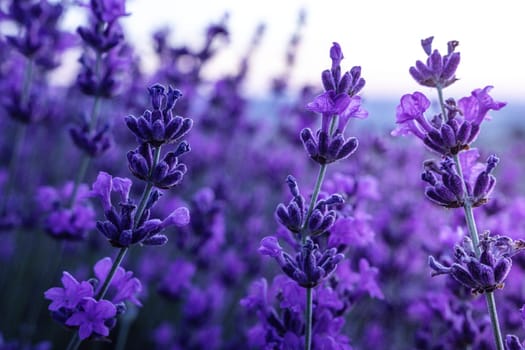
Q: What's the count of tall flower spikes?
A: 3